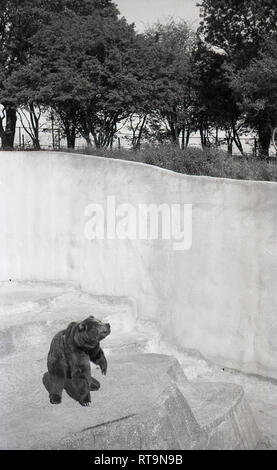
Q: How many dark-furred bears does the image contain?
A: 1